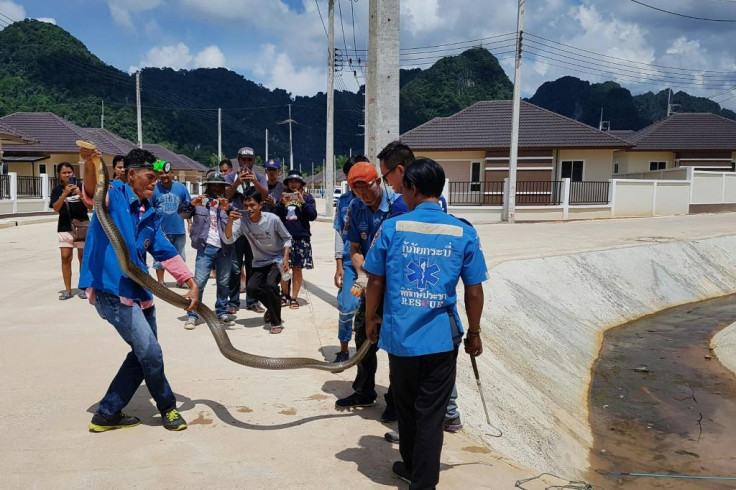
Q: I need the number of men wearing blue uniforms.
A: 5